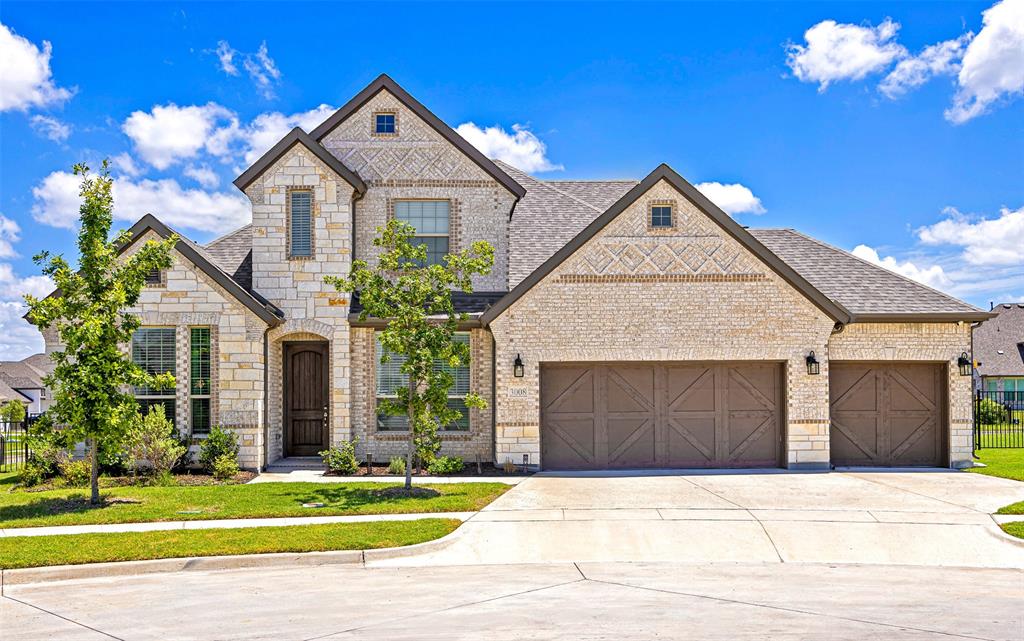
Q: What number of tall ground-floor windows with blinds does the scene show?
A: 4